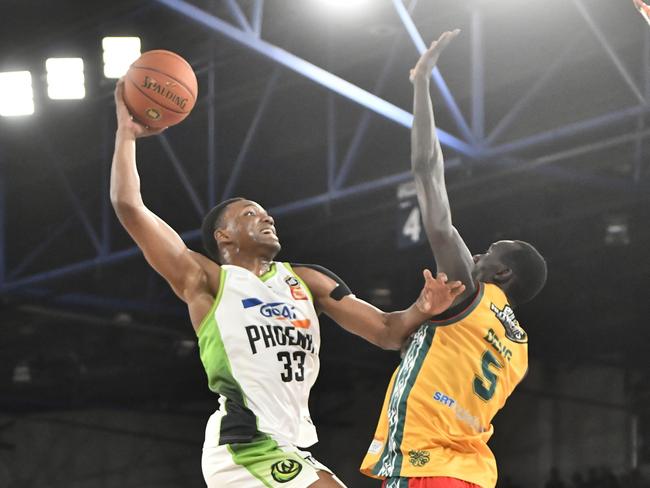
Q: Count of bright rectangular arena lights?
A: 3